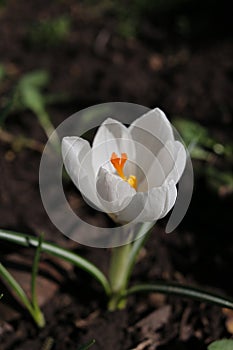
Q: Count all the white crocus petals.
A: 6